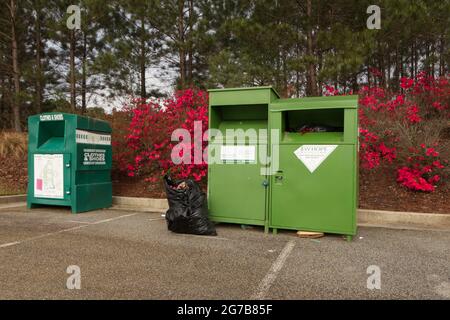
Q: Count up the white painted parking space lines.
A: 2